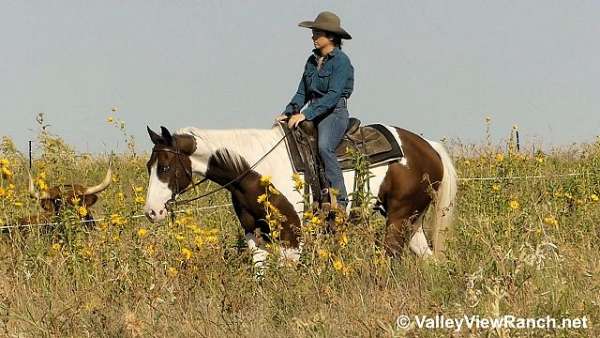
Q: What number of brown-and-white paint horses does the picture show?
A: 1